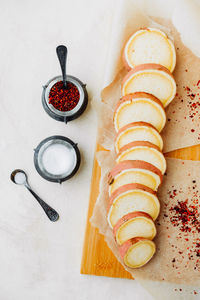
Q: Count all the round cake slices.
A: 9